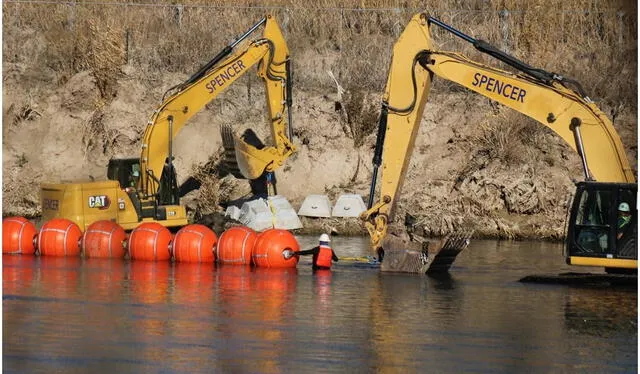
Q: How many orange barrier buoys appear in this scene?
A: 7